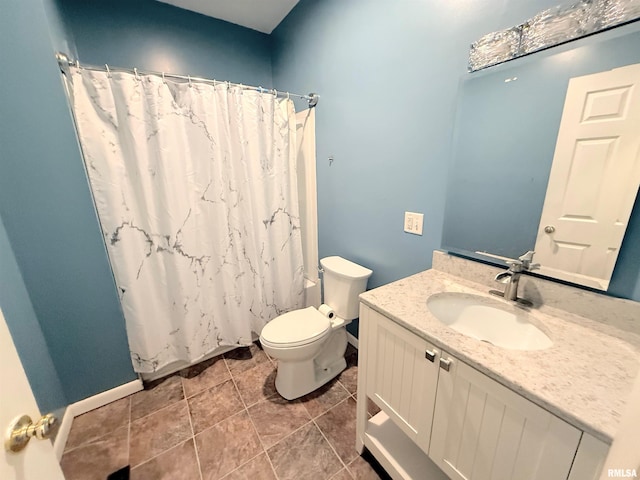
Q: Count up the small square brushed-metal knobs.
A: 2